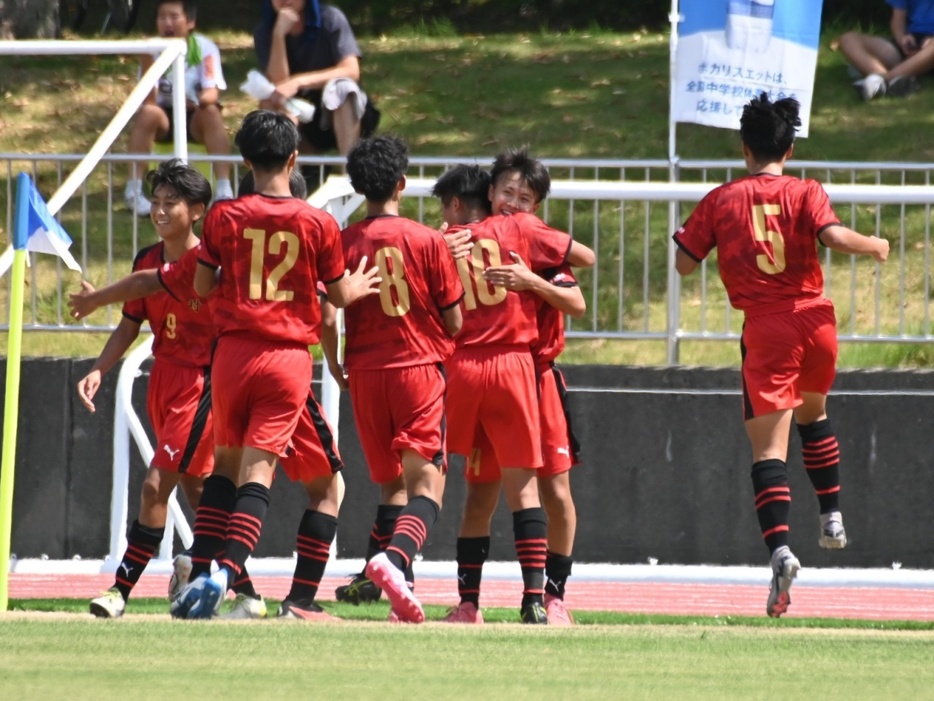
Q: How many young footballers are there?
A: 7